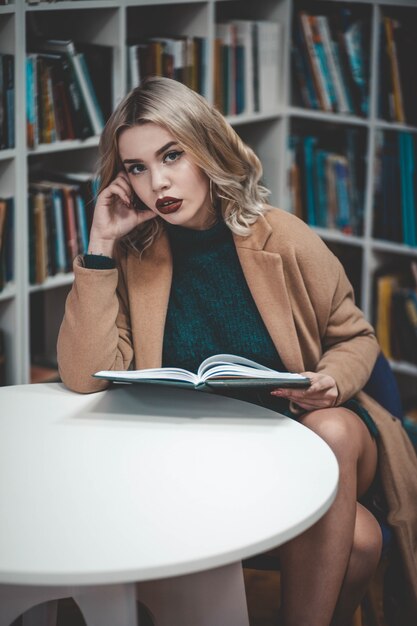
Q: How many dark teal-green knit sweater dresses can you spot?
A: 1